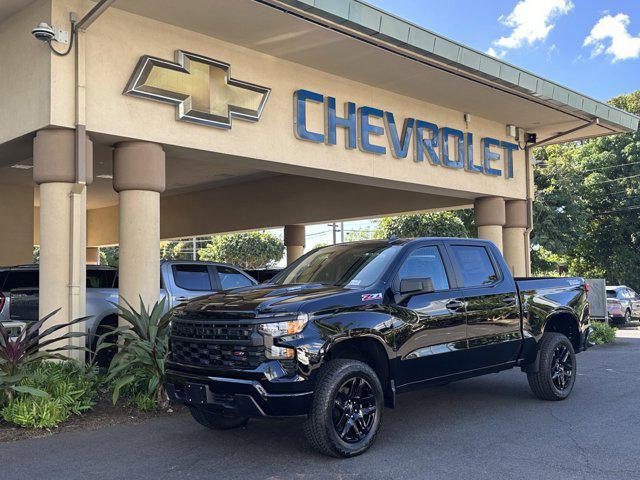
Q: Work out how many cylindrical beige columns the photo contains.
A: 5